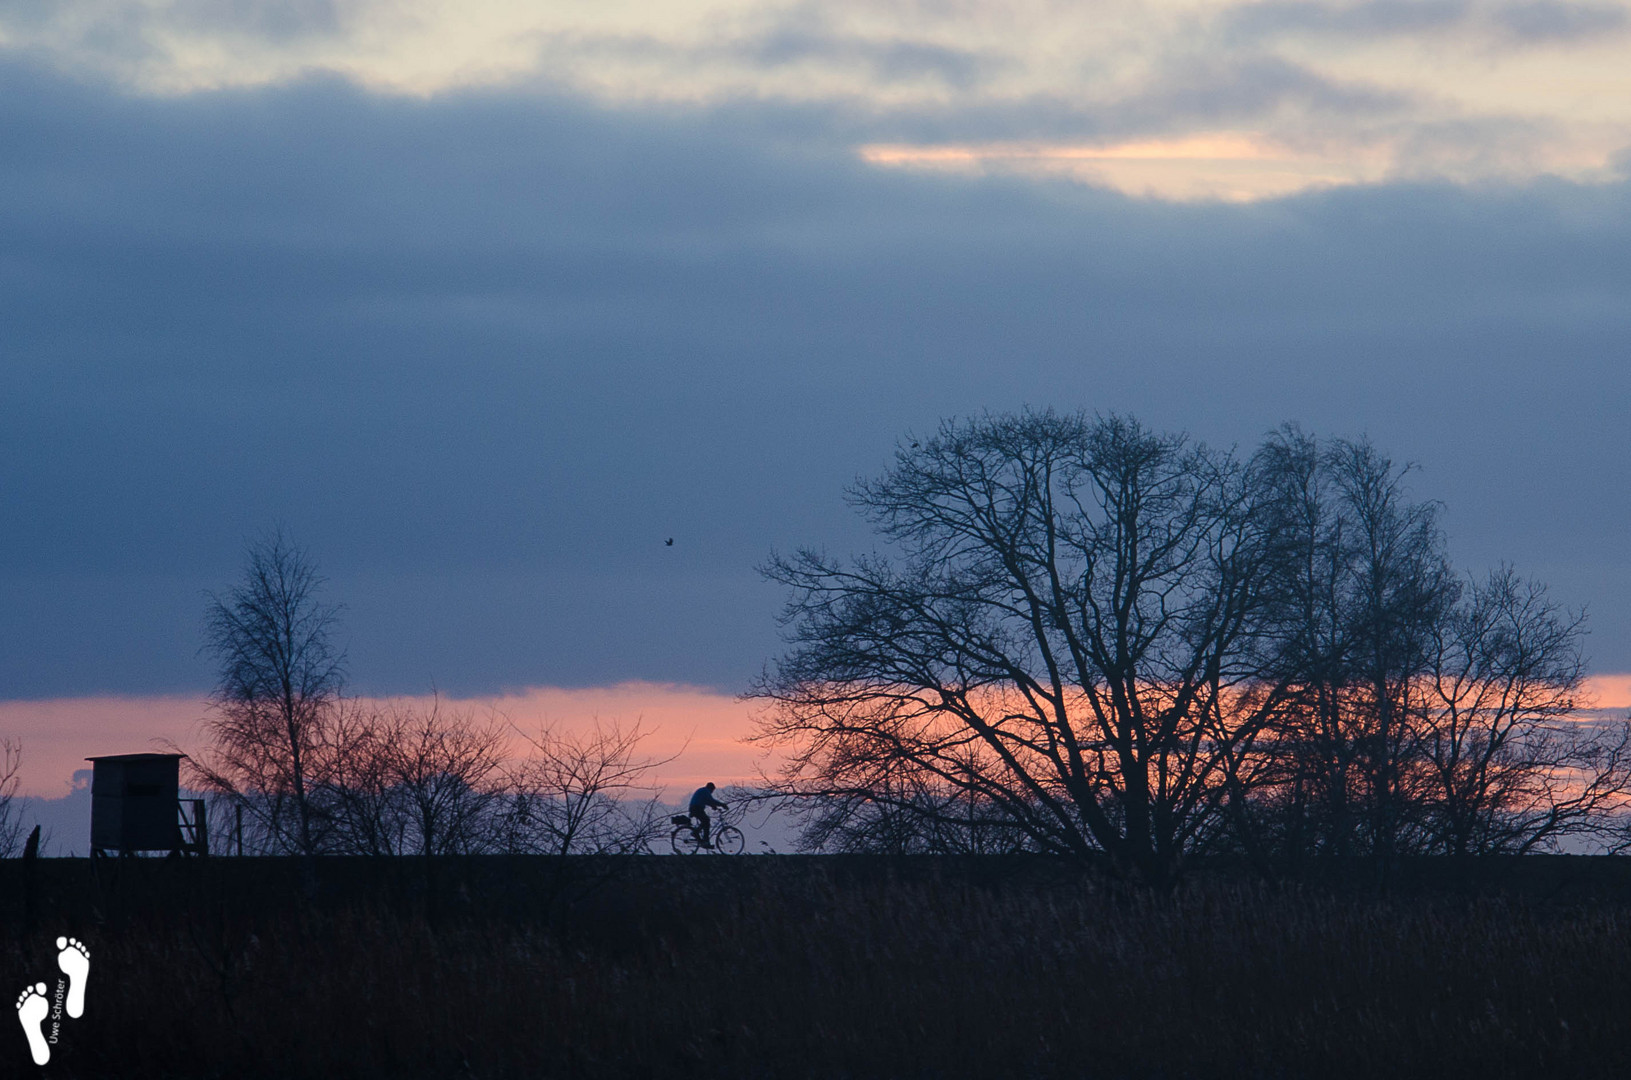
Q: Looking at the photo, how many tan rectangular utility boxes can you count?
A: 0